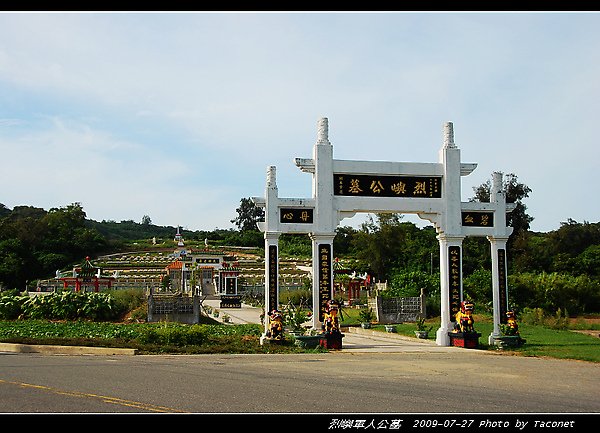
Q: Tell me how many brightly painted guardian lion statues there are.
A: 4